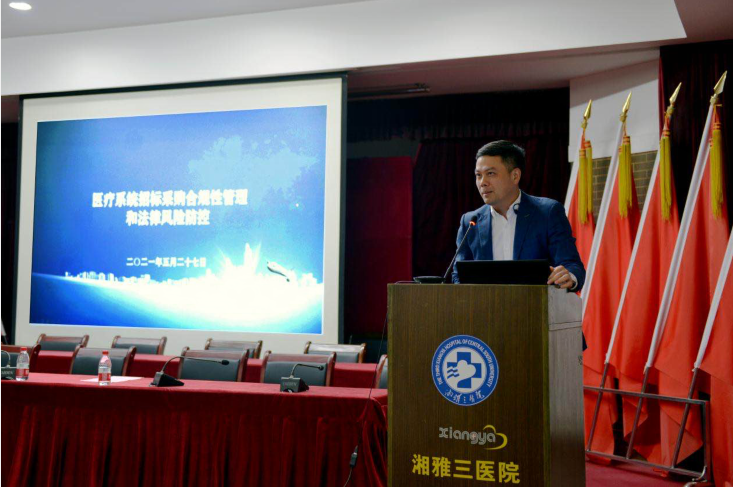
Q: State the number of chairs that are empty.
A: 9